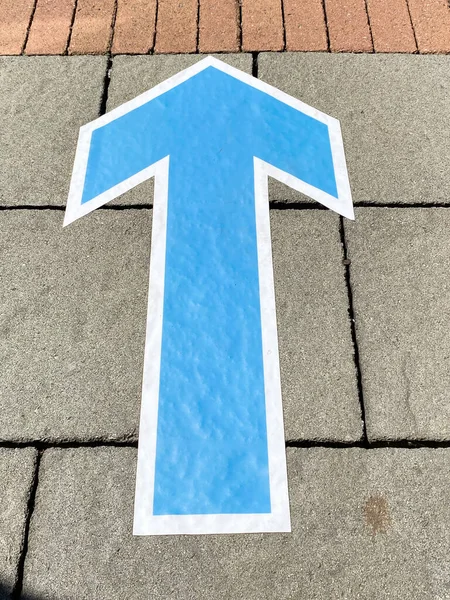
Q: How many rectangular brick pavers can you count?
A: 11